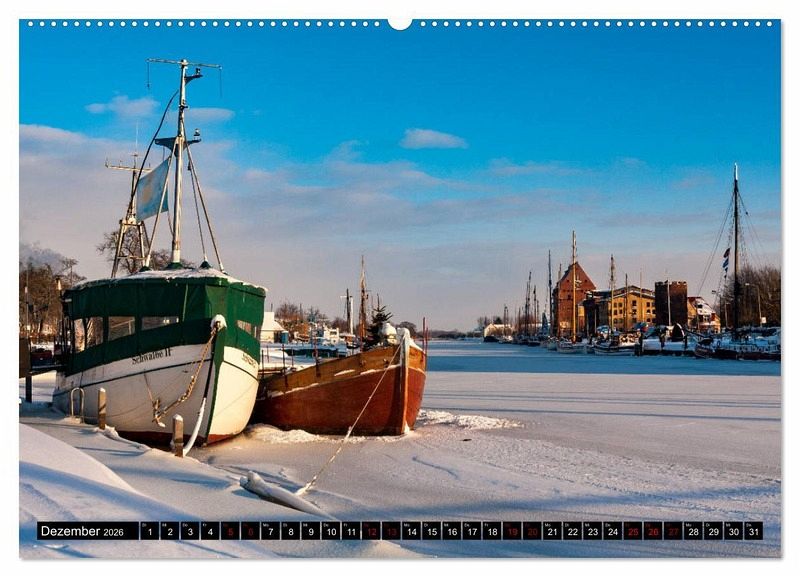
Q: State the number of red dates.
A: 9